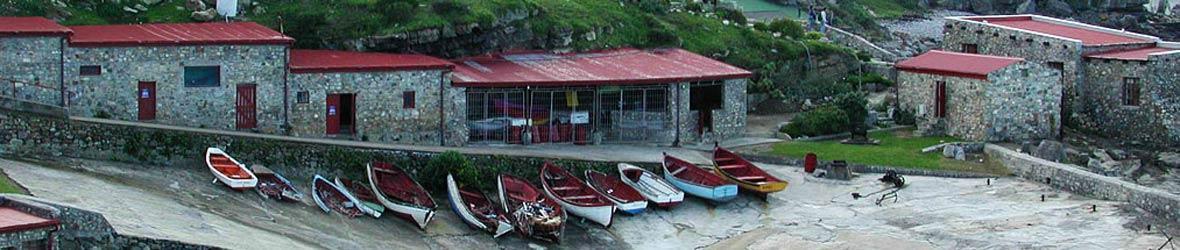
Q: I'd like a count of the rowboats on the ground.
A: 12